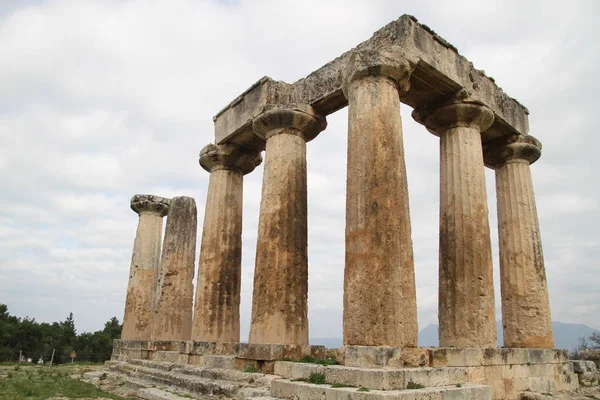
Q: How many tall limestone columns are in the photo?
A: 7